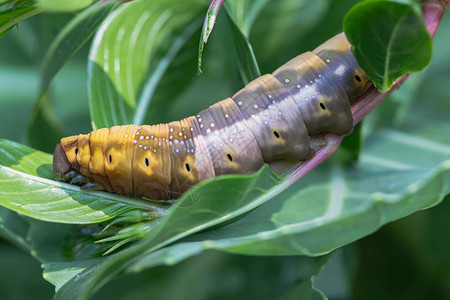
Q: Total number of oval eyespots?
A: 8